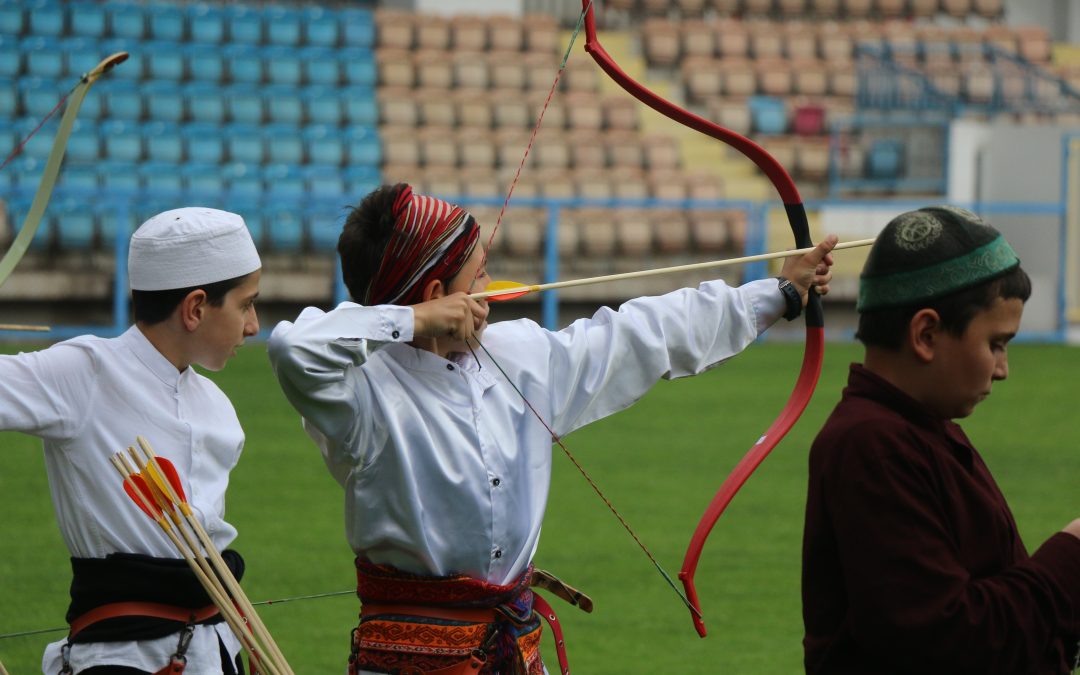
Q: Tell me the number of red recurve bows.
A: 1